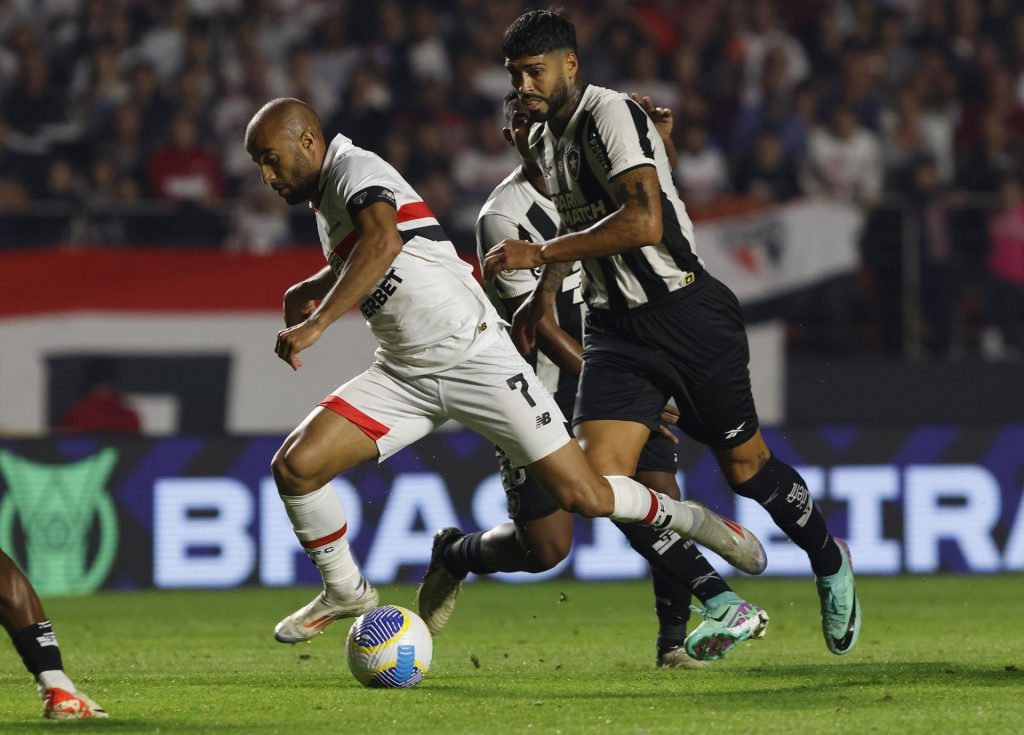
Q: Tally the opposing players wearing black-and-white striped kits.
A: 2